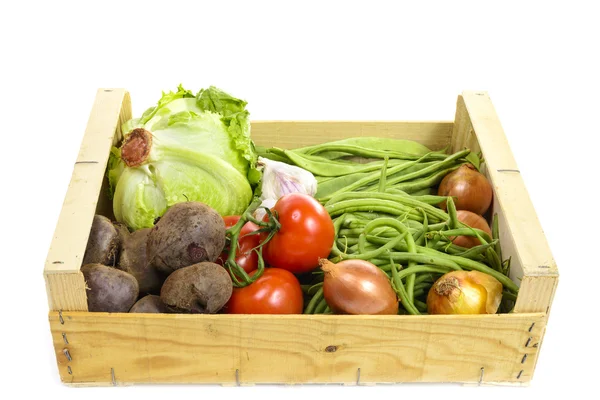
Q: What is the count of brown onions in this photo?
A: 4